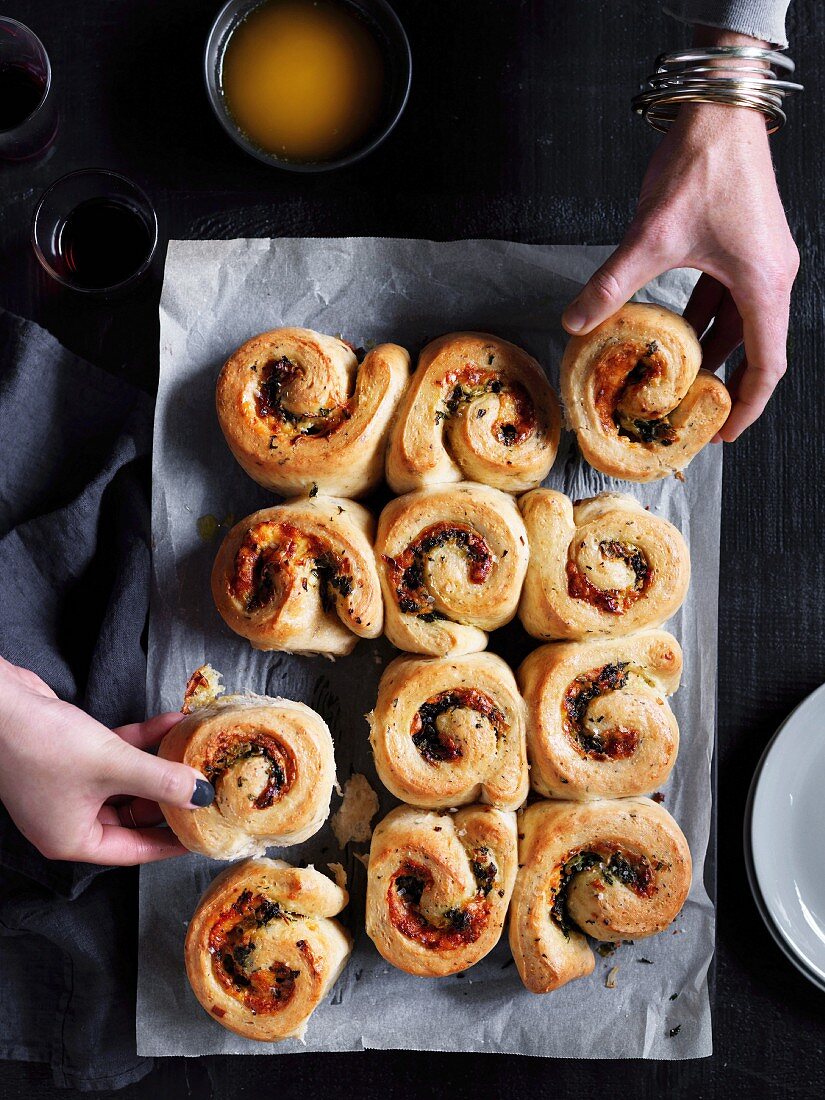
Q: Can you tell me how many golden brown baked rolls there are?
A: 12